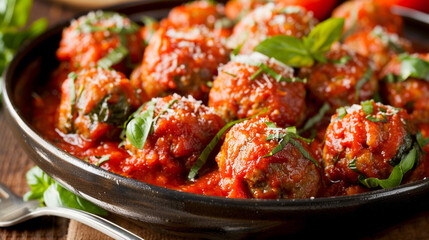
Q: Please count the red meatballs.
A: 14